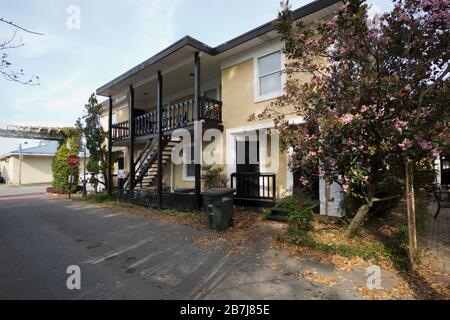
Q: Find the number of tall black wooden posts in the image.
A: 4